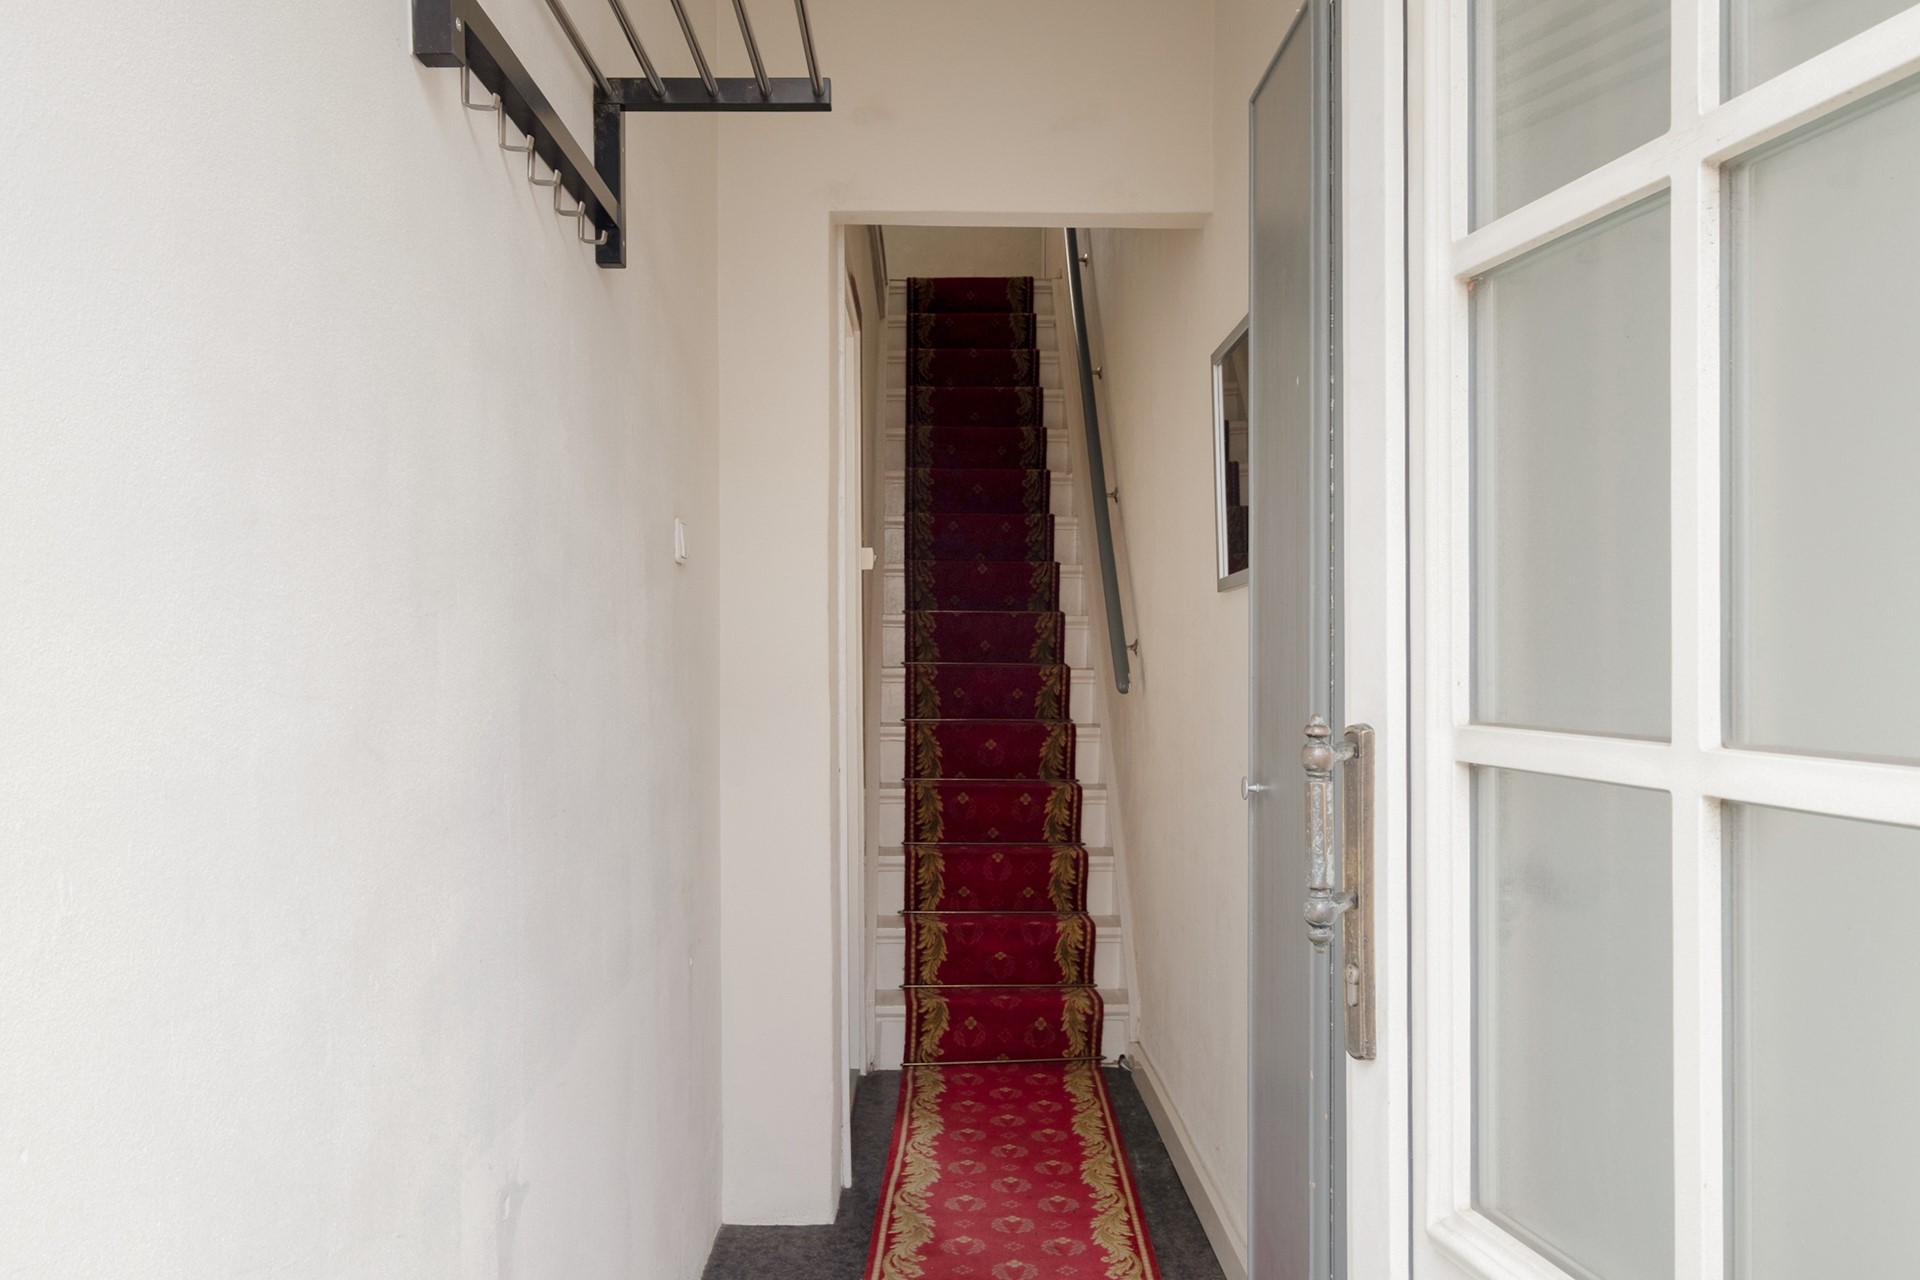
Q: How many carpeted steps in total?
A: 15